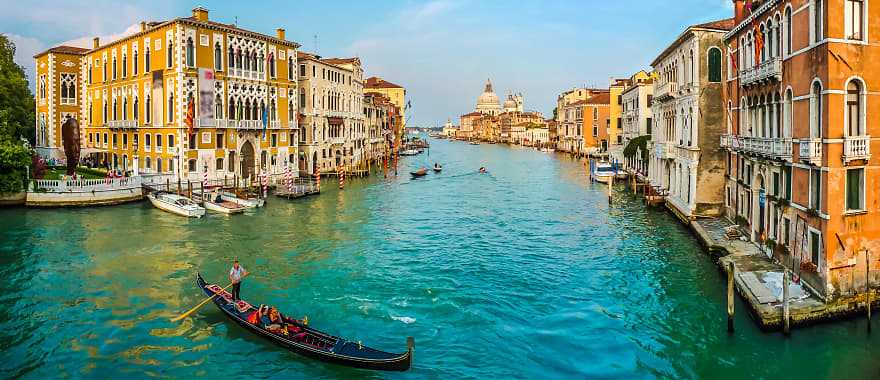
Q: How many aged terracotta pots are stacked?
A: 0